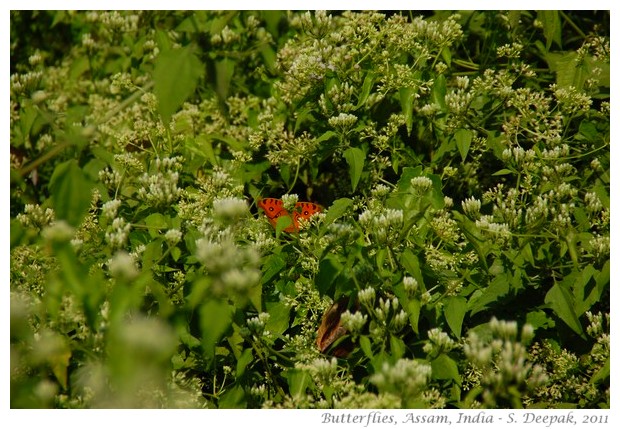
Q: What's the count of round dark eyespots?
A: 2